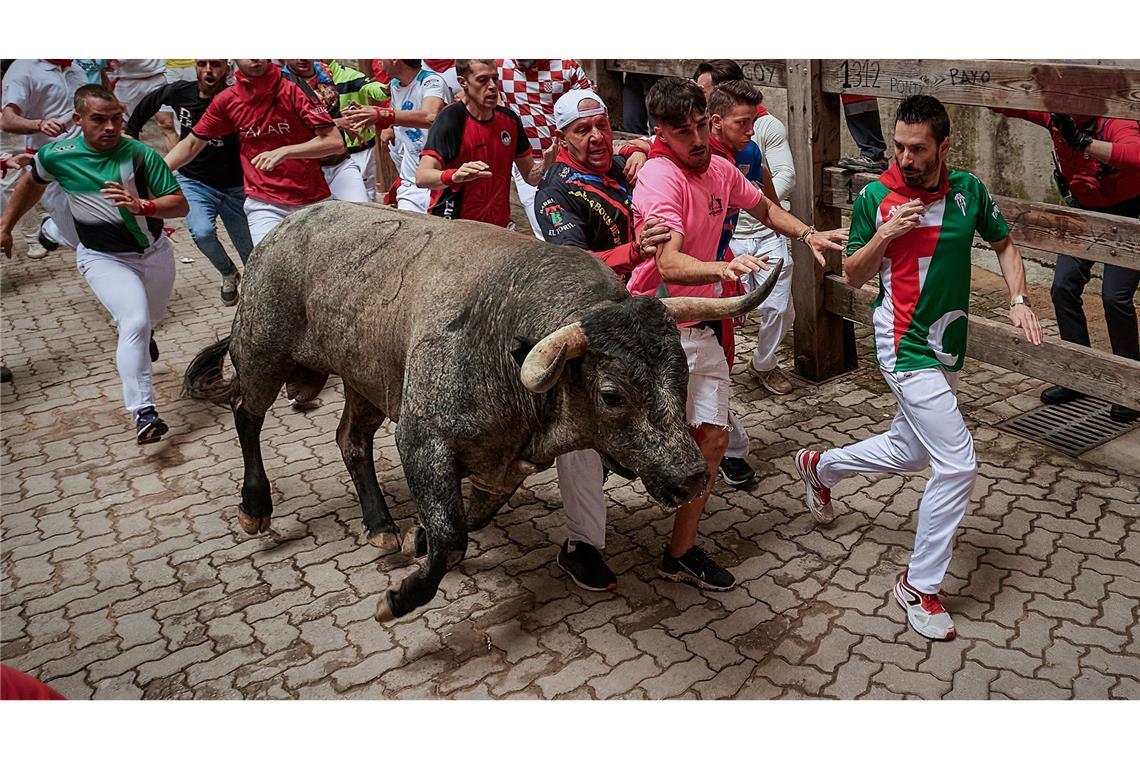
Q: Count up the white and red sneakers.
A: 2